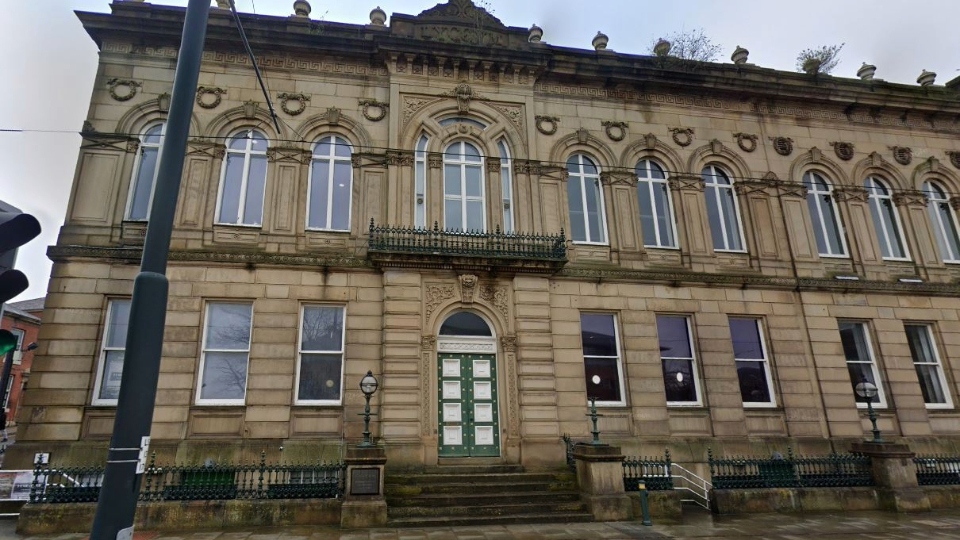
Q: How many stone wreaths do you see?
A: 12